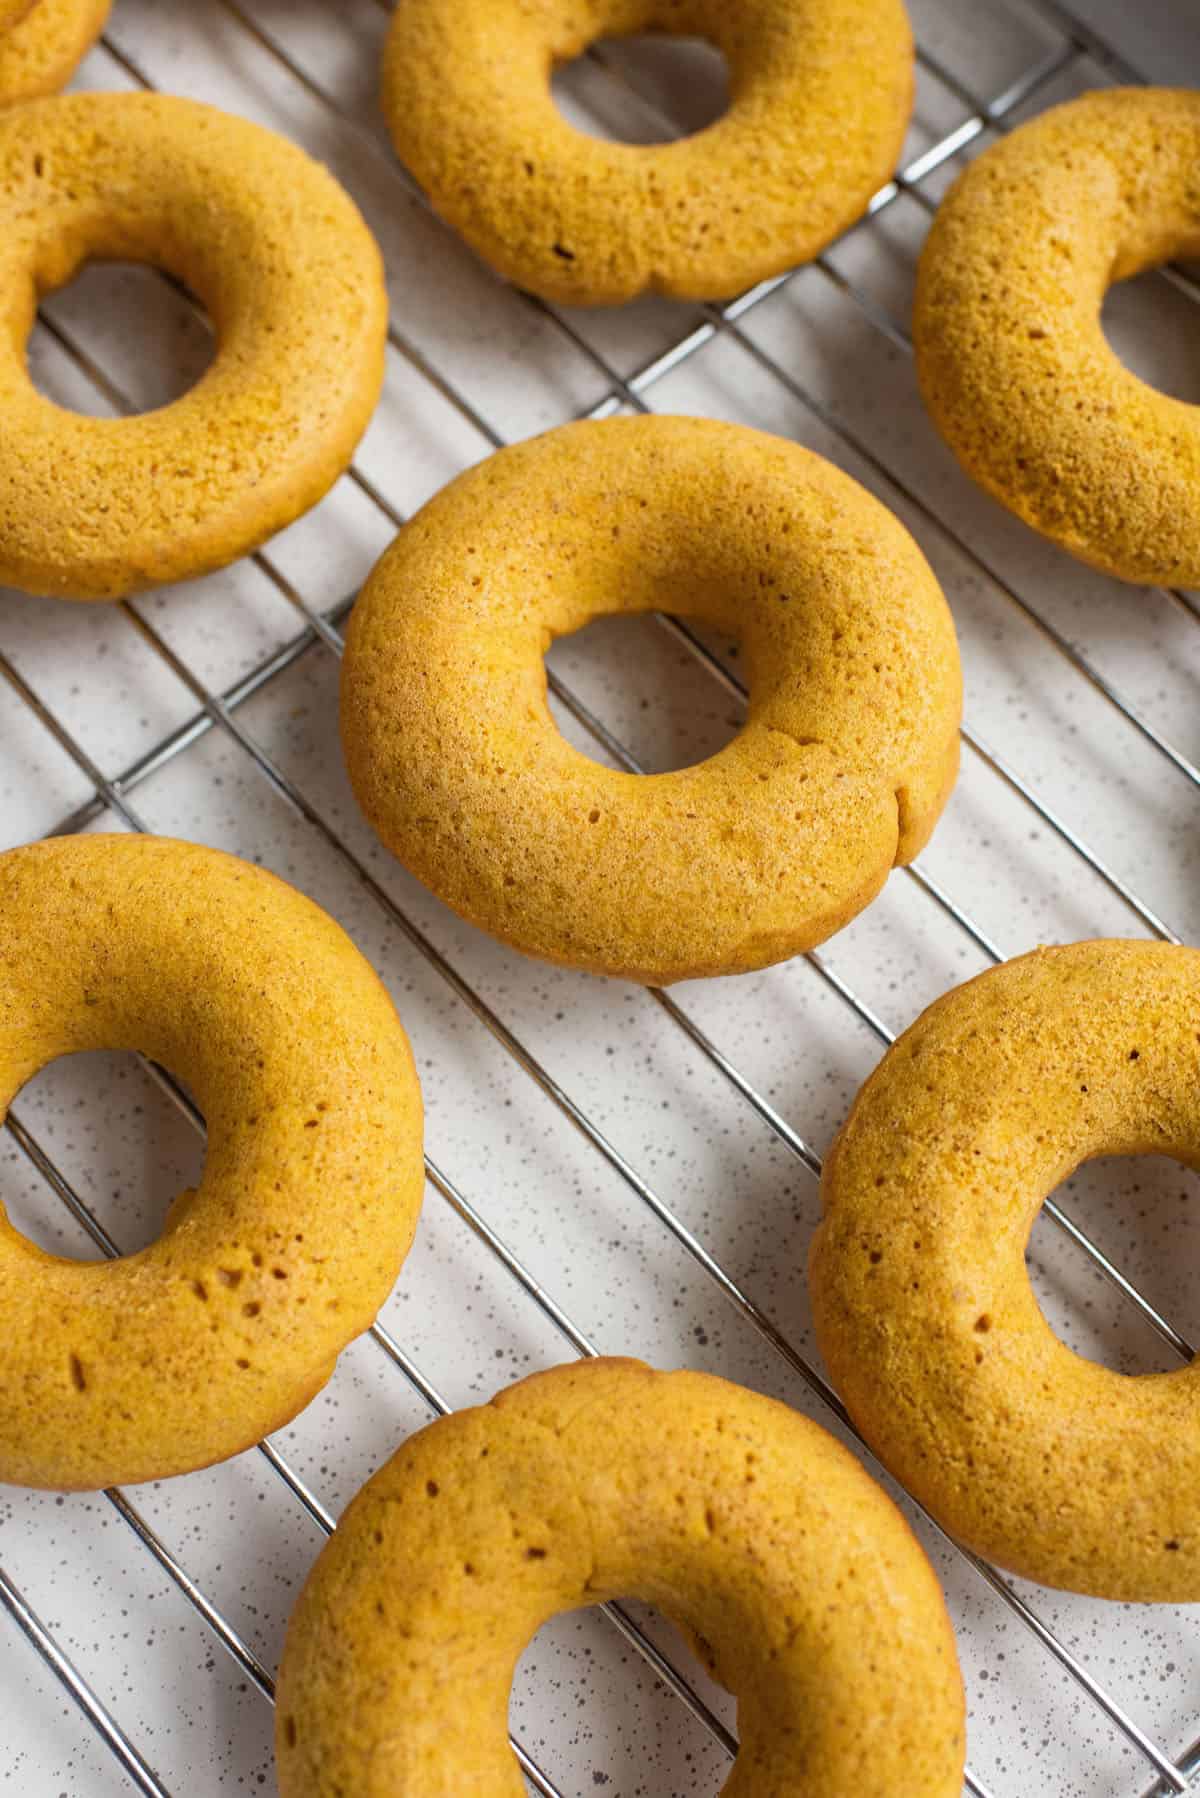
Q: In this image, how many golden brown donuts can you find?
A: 8